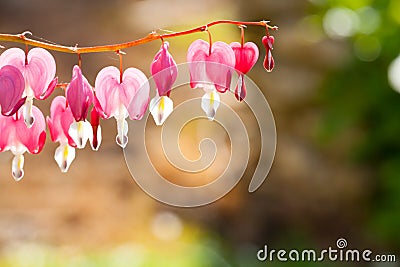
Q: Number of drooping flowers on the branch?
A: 11